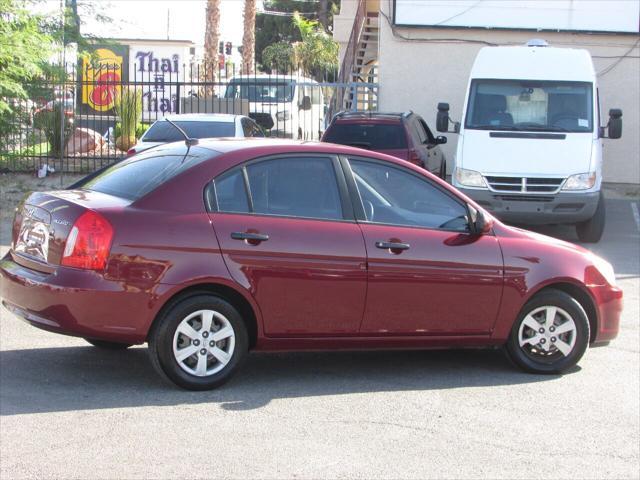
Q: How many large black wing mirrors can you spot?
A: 2